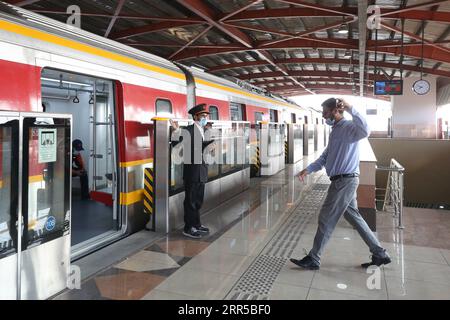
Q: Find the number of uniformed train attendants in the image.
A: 1